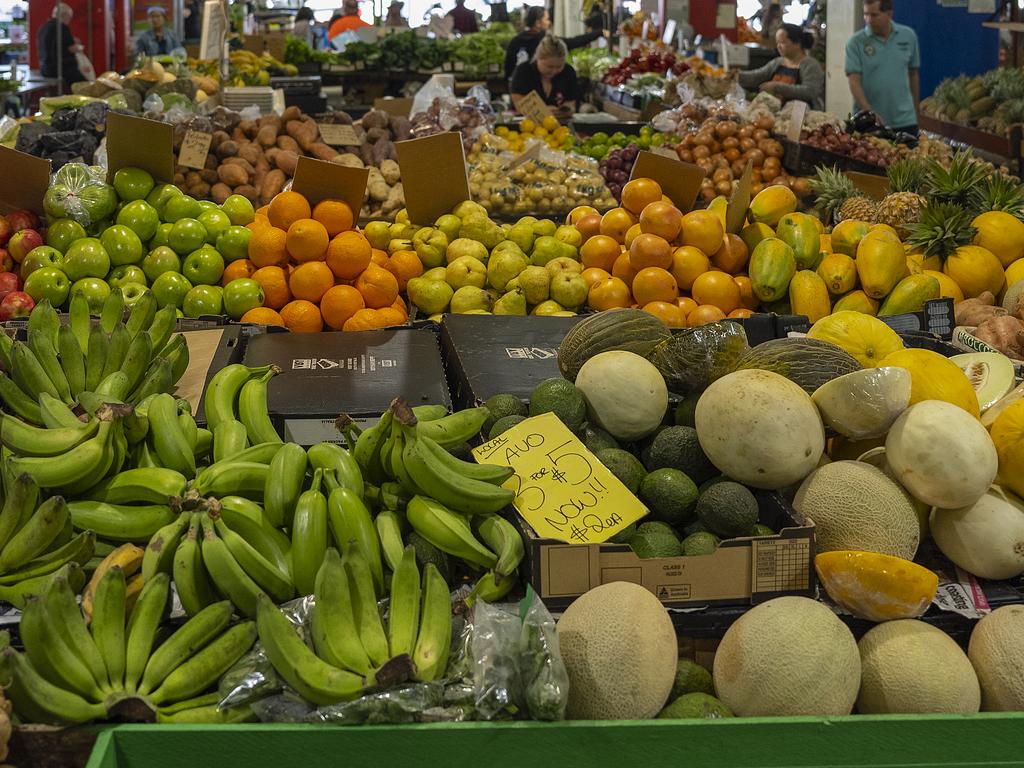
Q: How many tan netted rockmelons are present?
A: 5